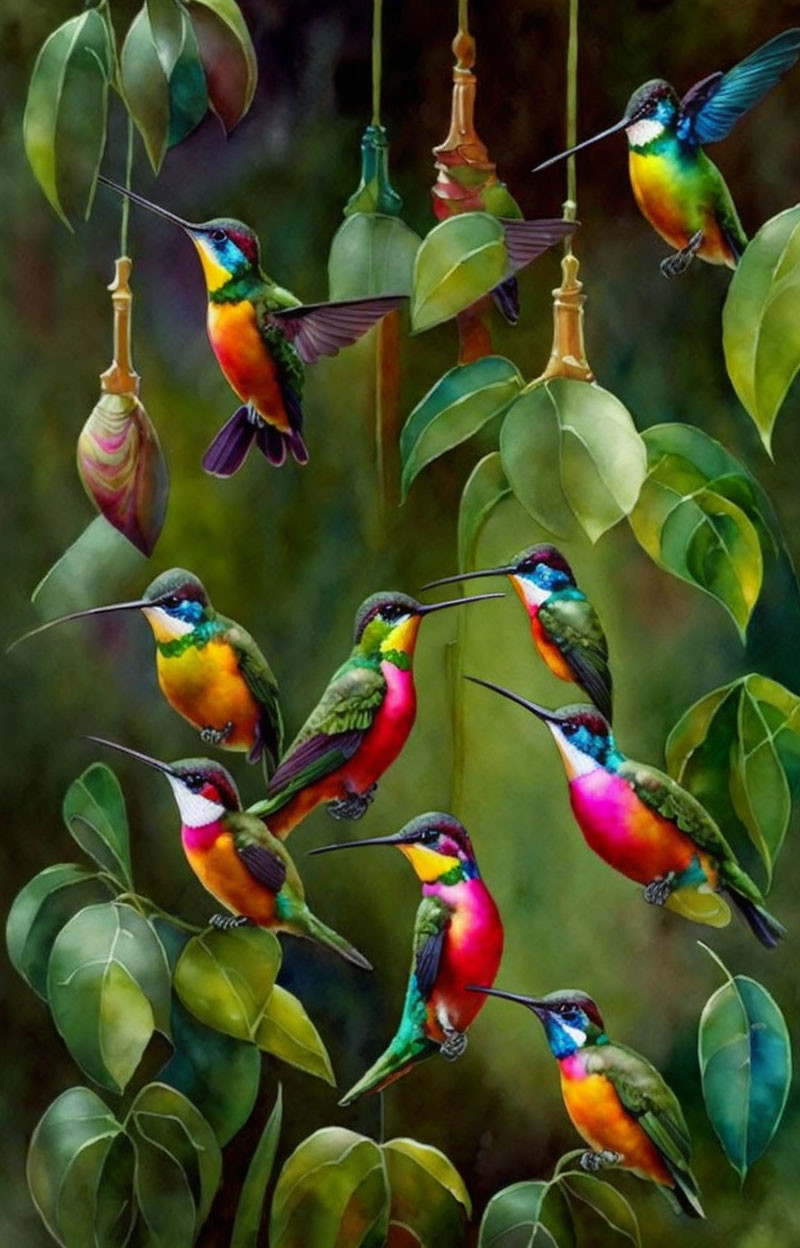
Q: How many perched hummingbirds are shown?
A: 7